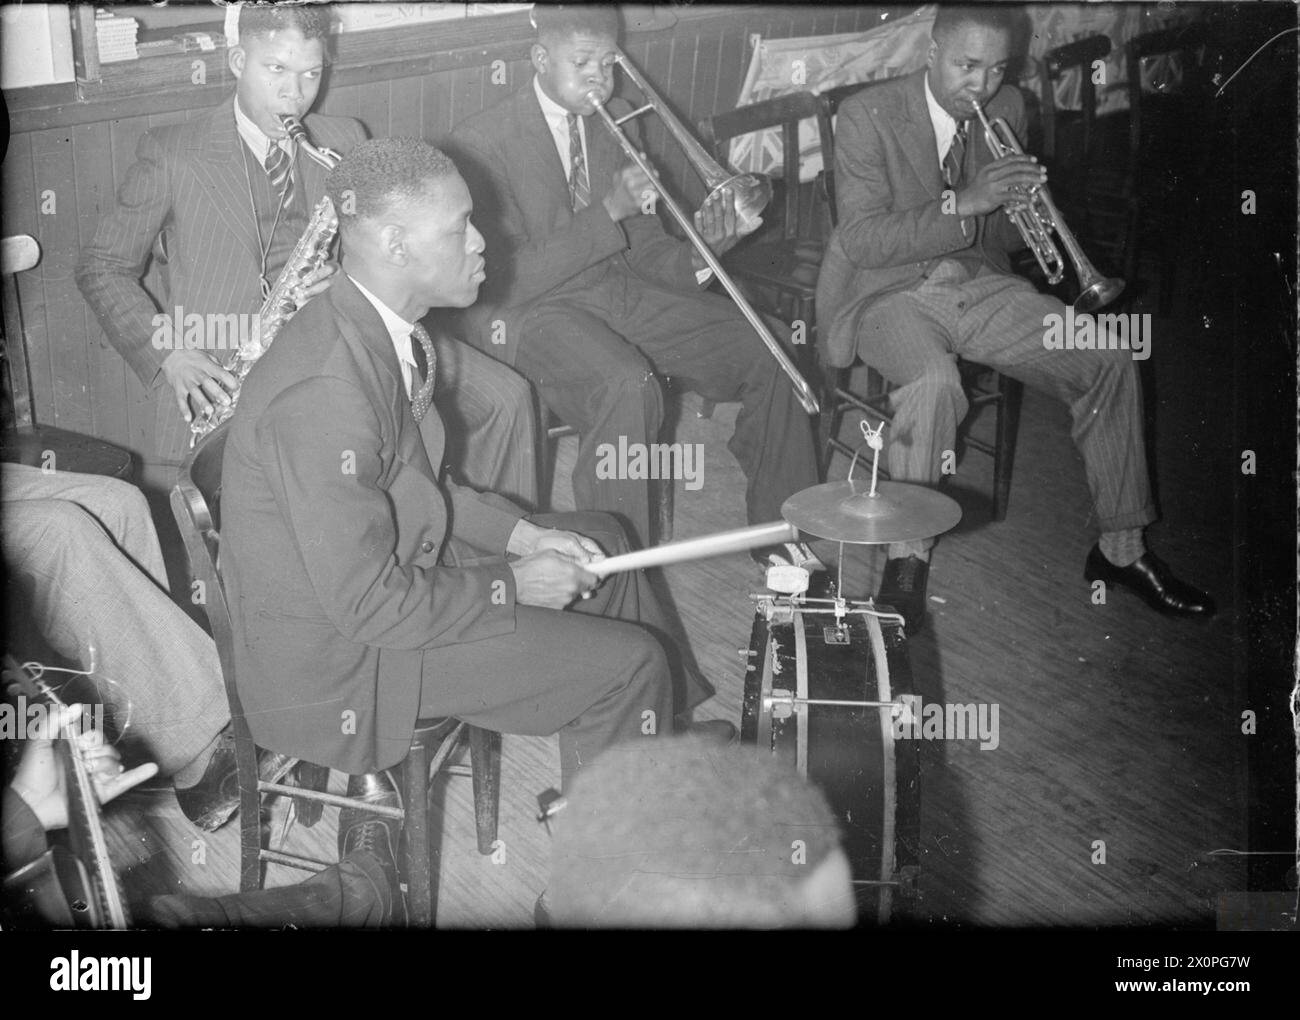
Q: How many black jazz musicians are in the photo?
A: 4